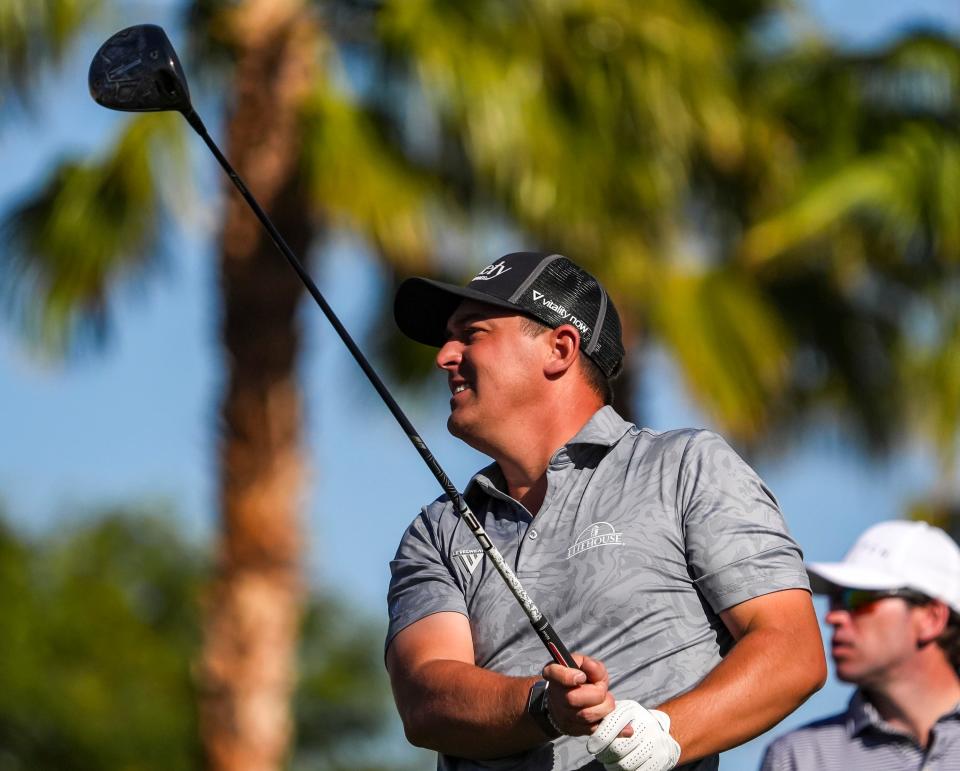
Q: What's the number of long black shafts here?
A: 1